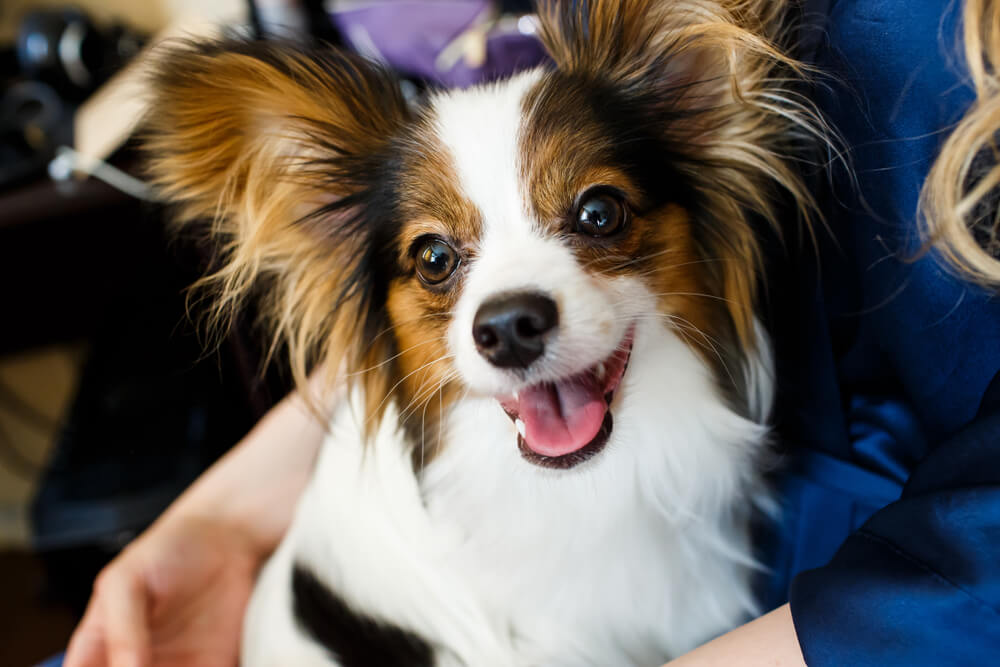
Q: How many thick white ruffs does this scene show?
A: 1